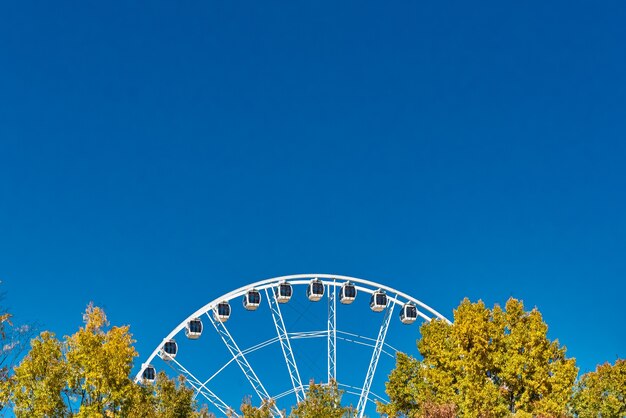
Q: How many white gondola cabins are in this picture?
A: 10